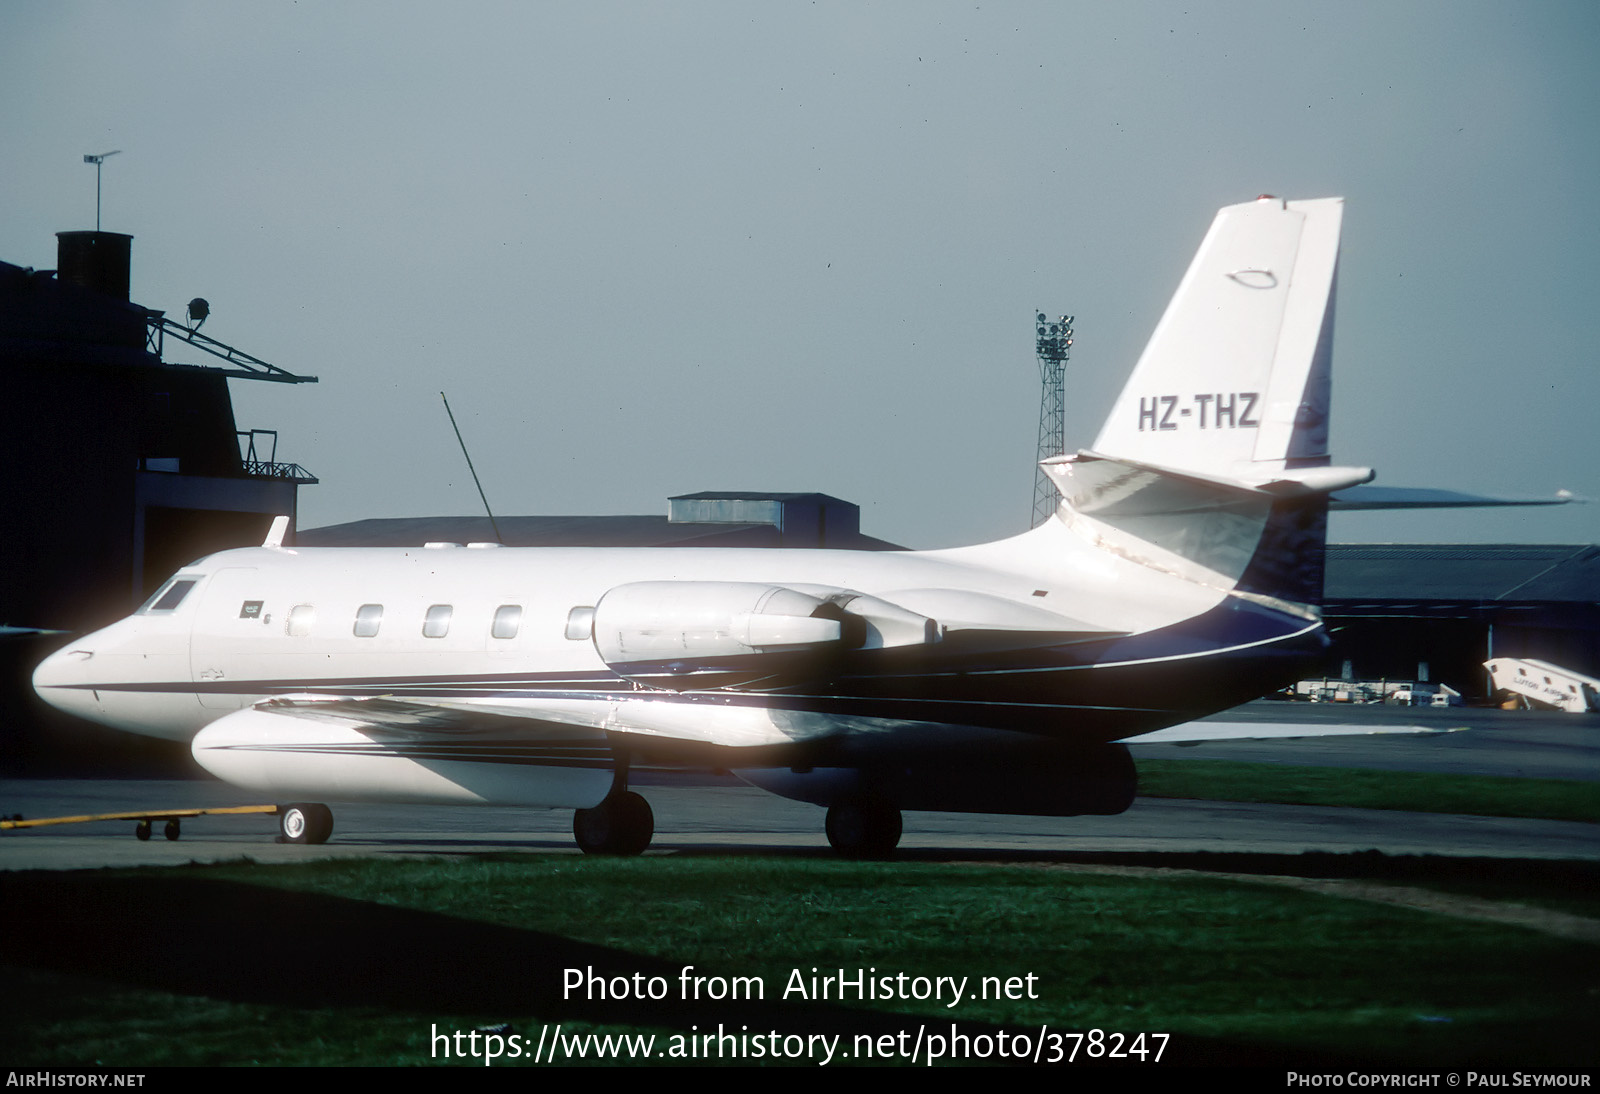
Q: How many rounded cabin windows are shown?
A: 5